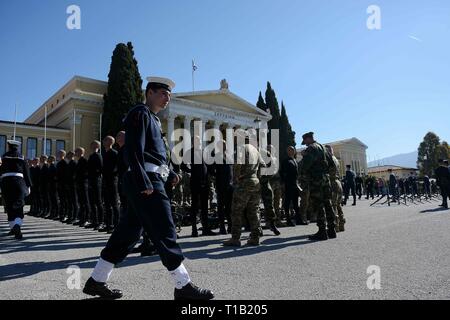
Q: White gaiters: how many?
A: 4